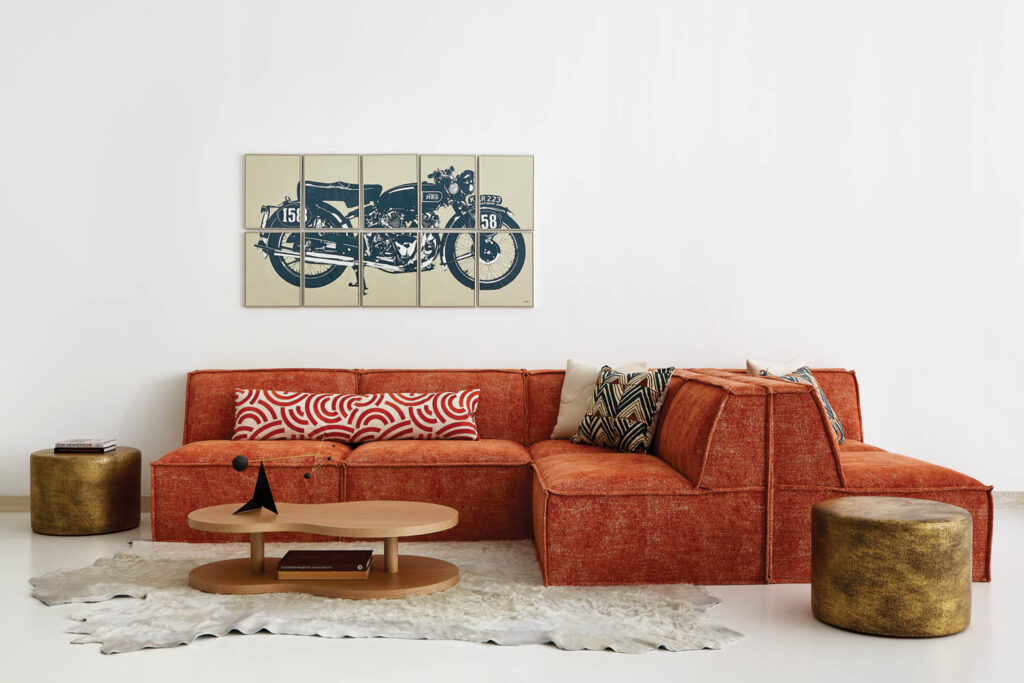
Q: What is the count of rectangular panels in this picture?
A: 10